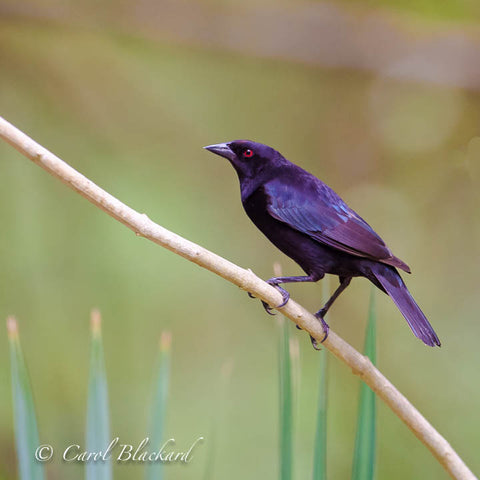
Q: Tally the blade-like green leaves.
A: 6